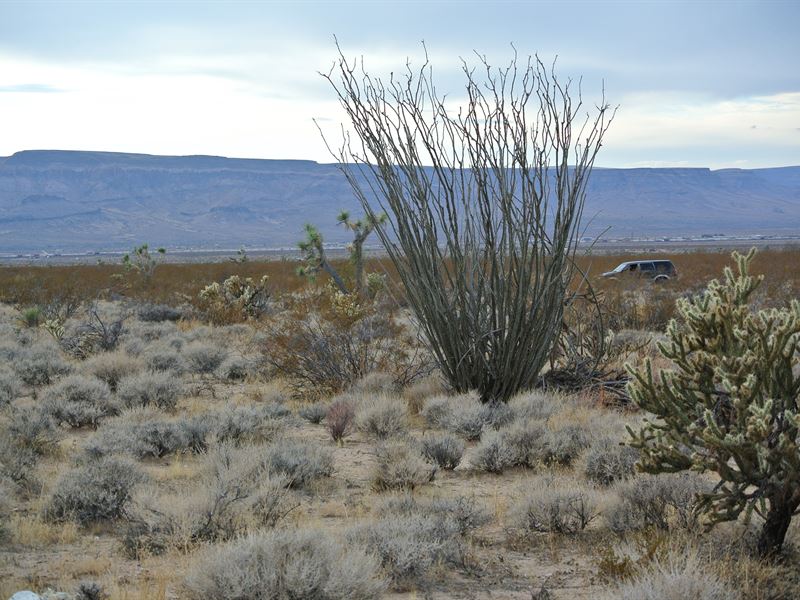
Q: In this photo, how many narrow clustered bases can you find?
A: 1